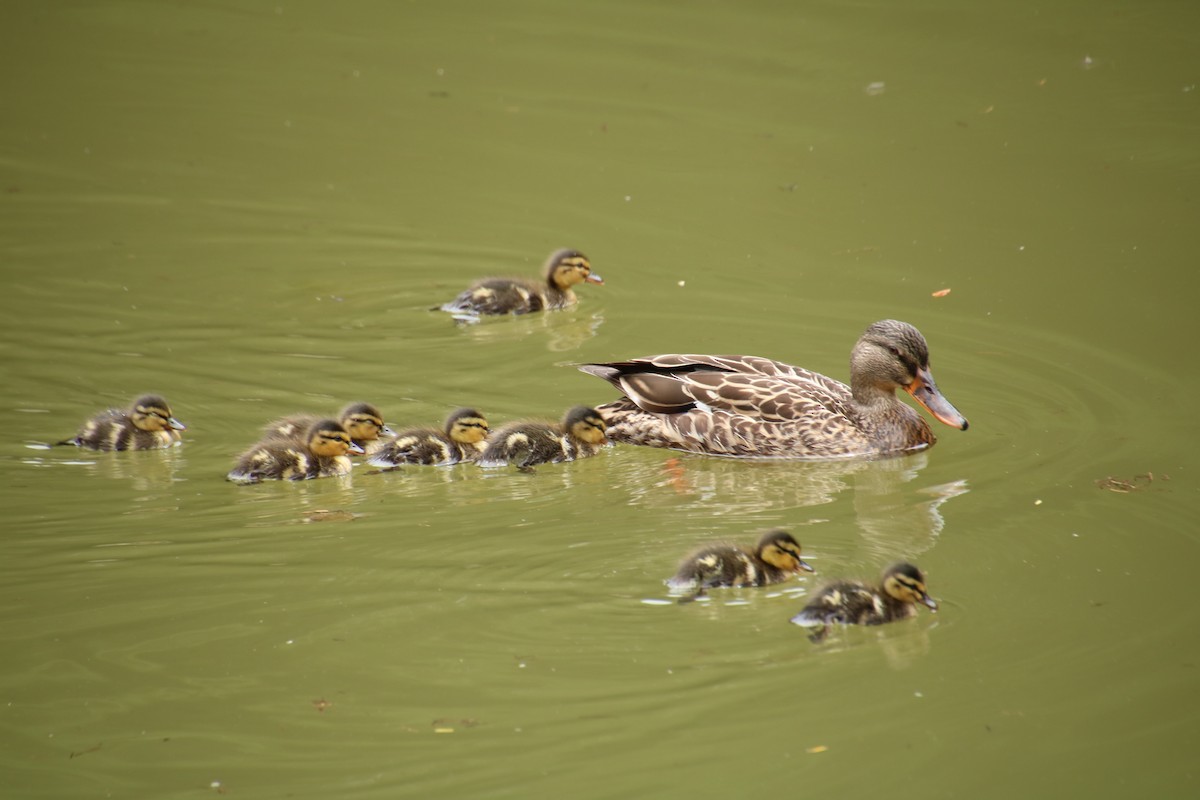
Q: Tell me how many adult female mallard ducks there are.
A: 1